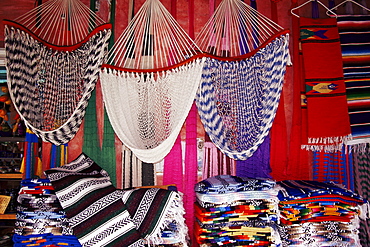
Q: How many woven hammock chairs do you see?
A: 3